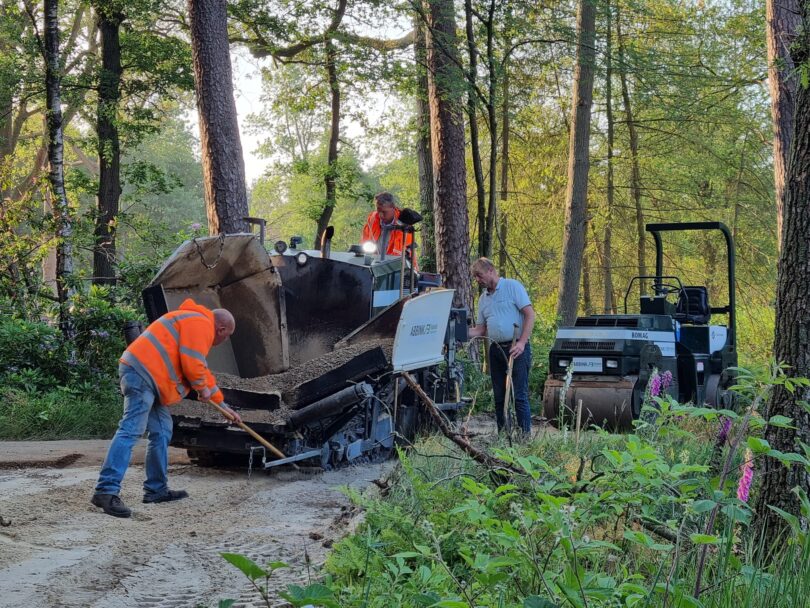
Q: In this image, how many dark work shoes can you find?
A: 2